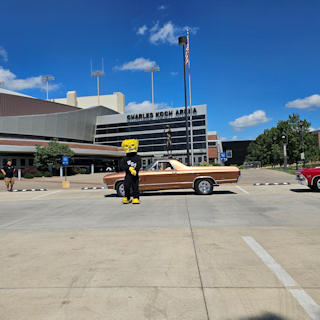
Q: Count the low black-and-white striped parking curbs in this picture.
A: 3